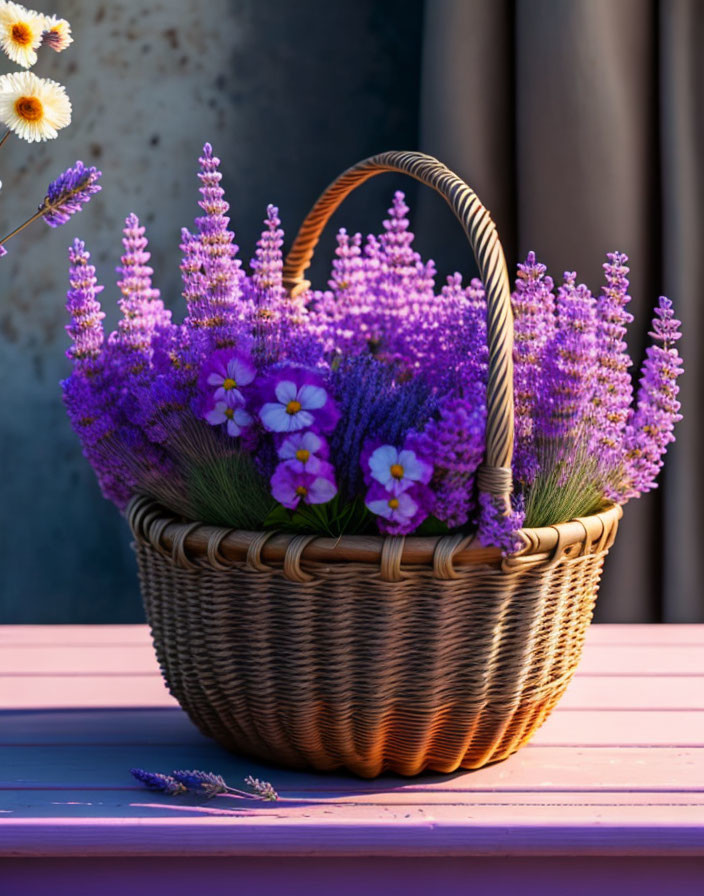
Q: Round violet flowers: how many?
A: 7